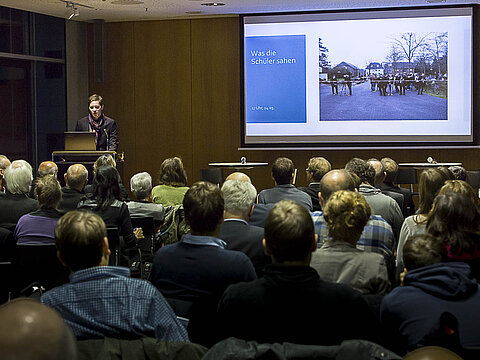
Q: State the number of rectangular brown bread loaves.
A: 0